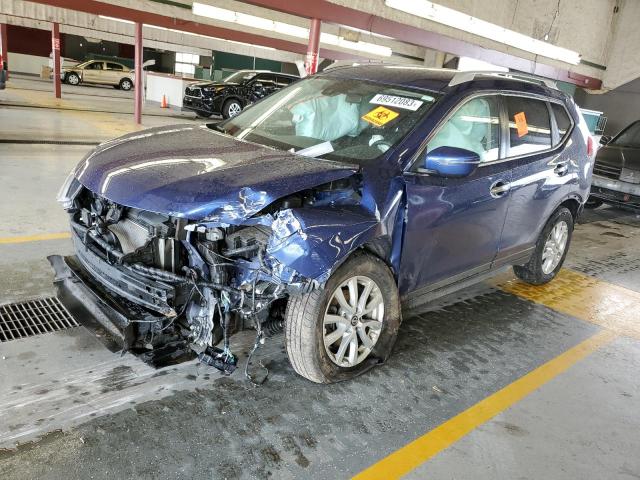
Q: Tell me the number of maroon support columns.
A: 4